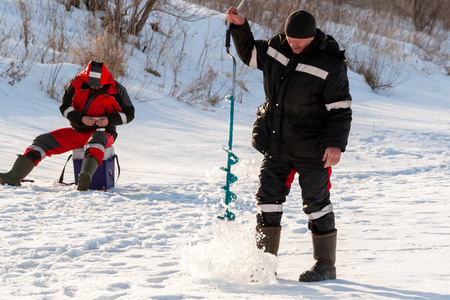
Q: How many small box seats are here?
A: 1